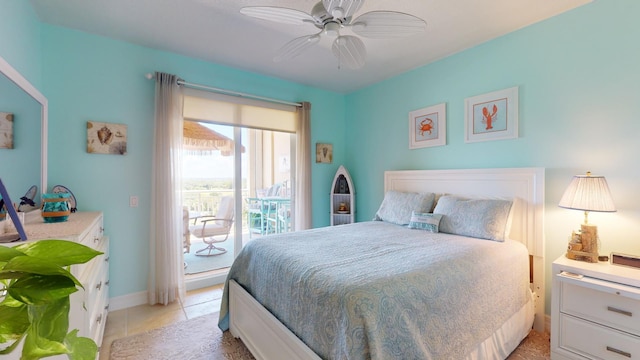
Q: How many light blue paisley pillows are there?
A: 2